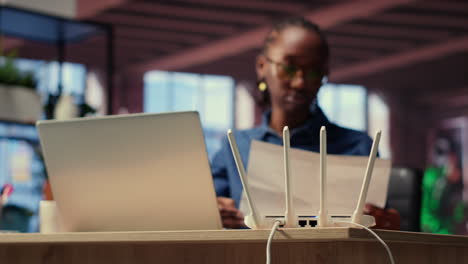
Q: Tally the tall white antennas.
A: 4